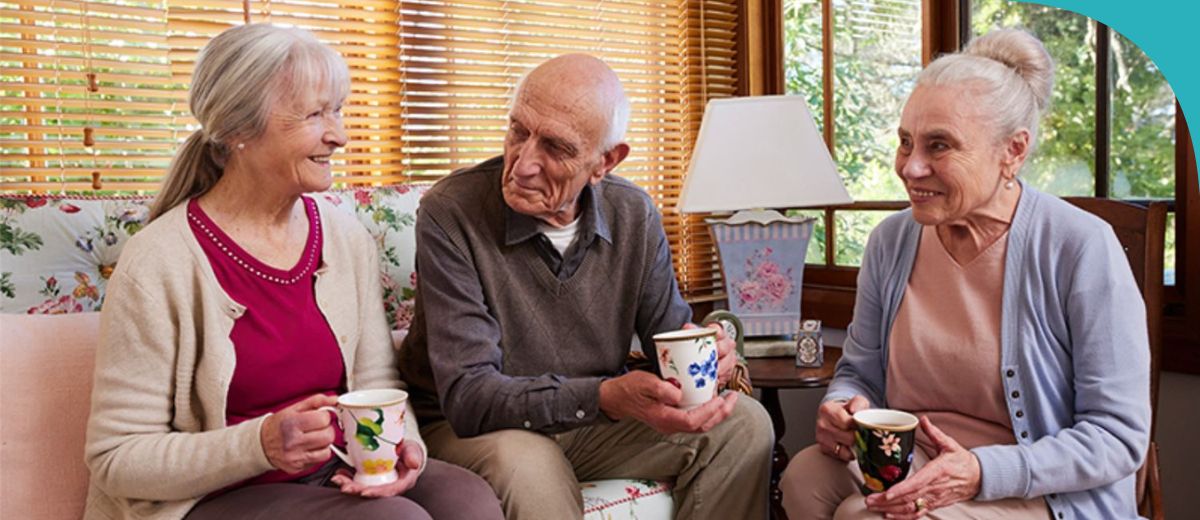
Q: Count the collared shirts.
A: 1